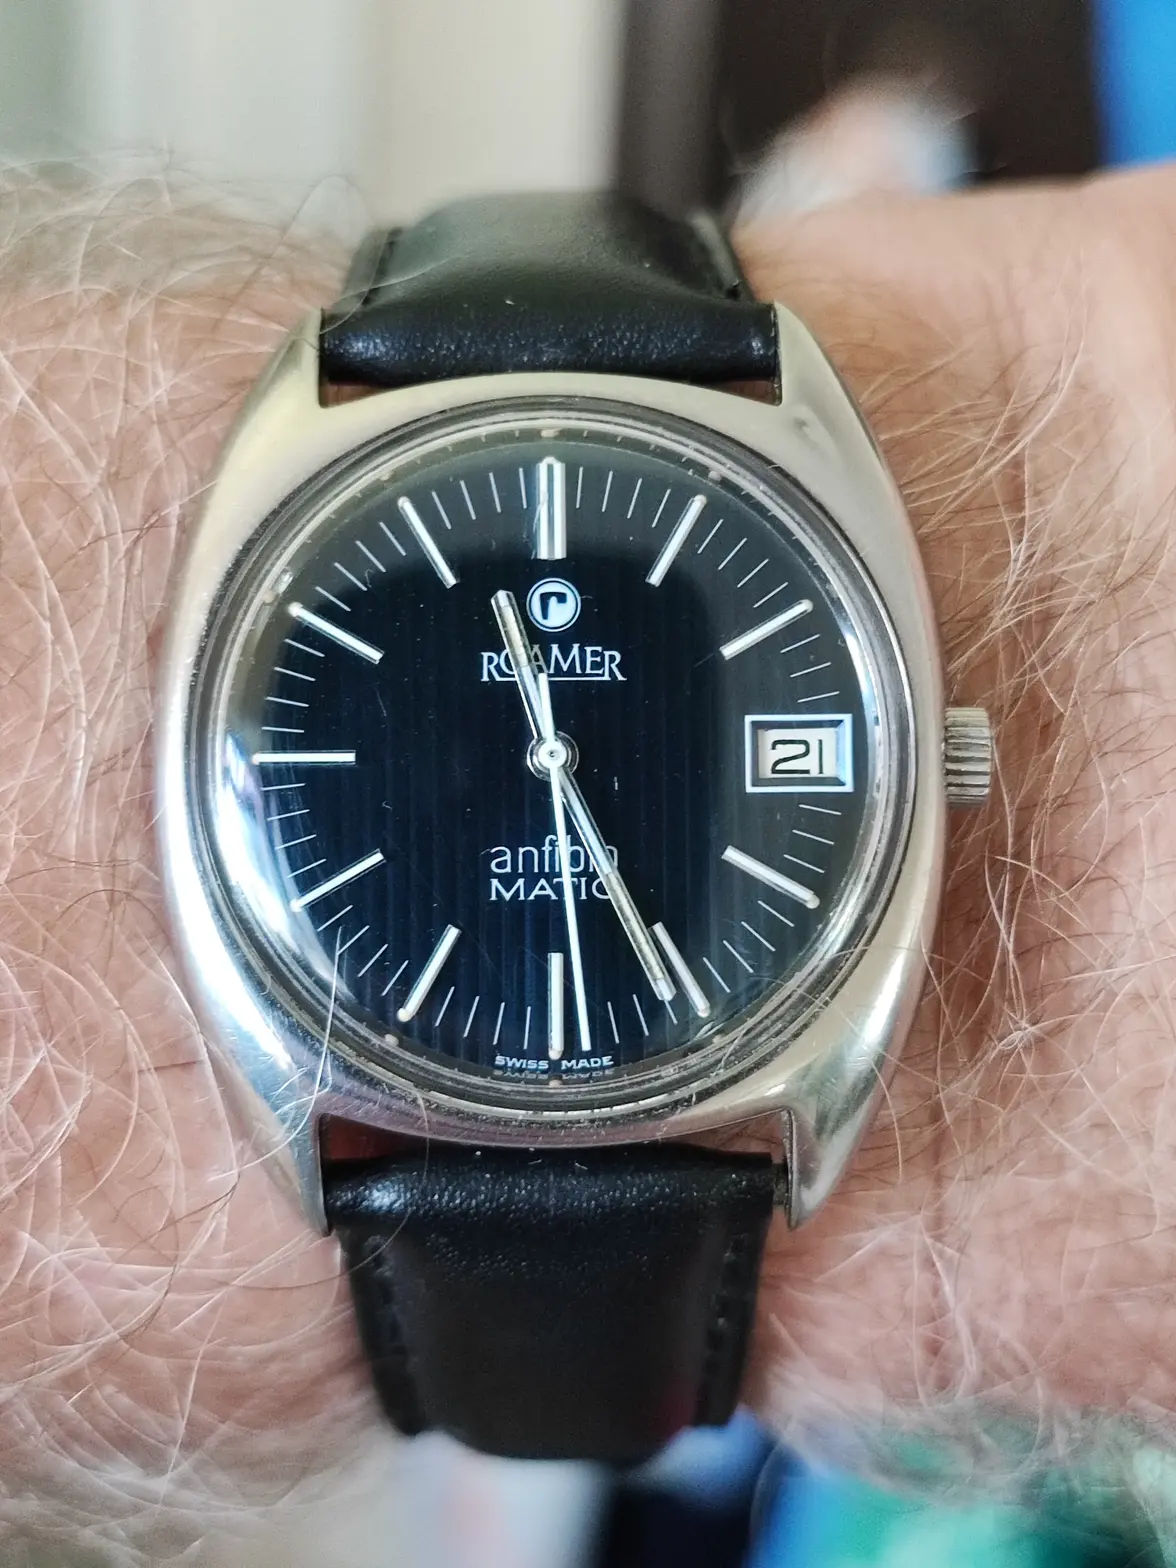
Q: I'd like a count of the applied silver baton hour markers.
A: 11